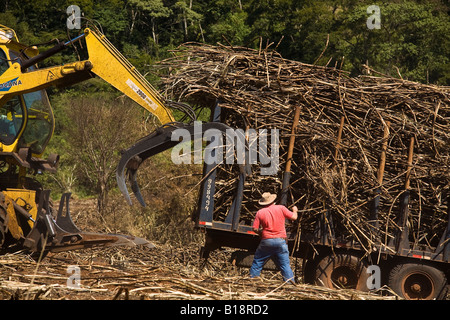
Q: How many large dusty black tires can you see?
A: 2